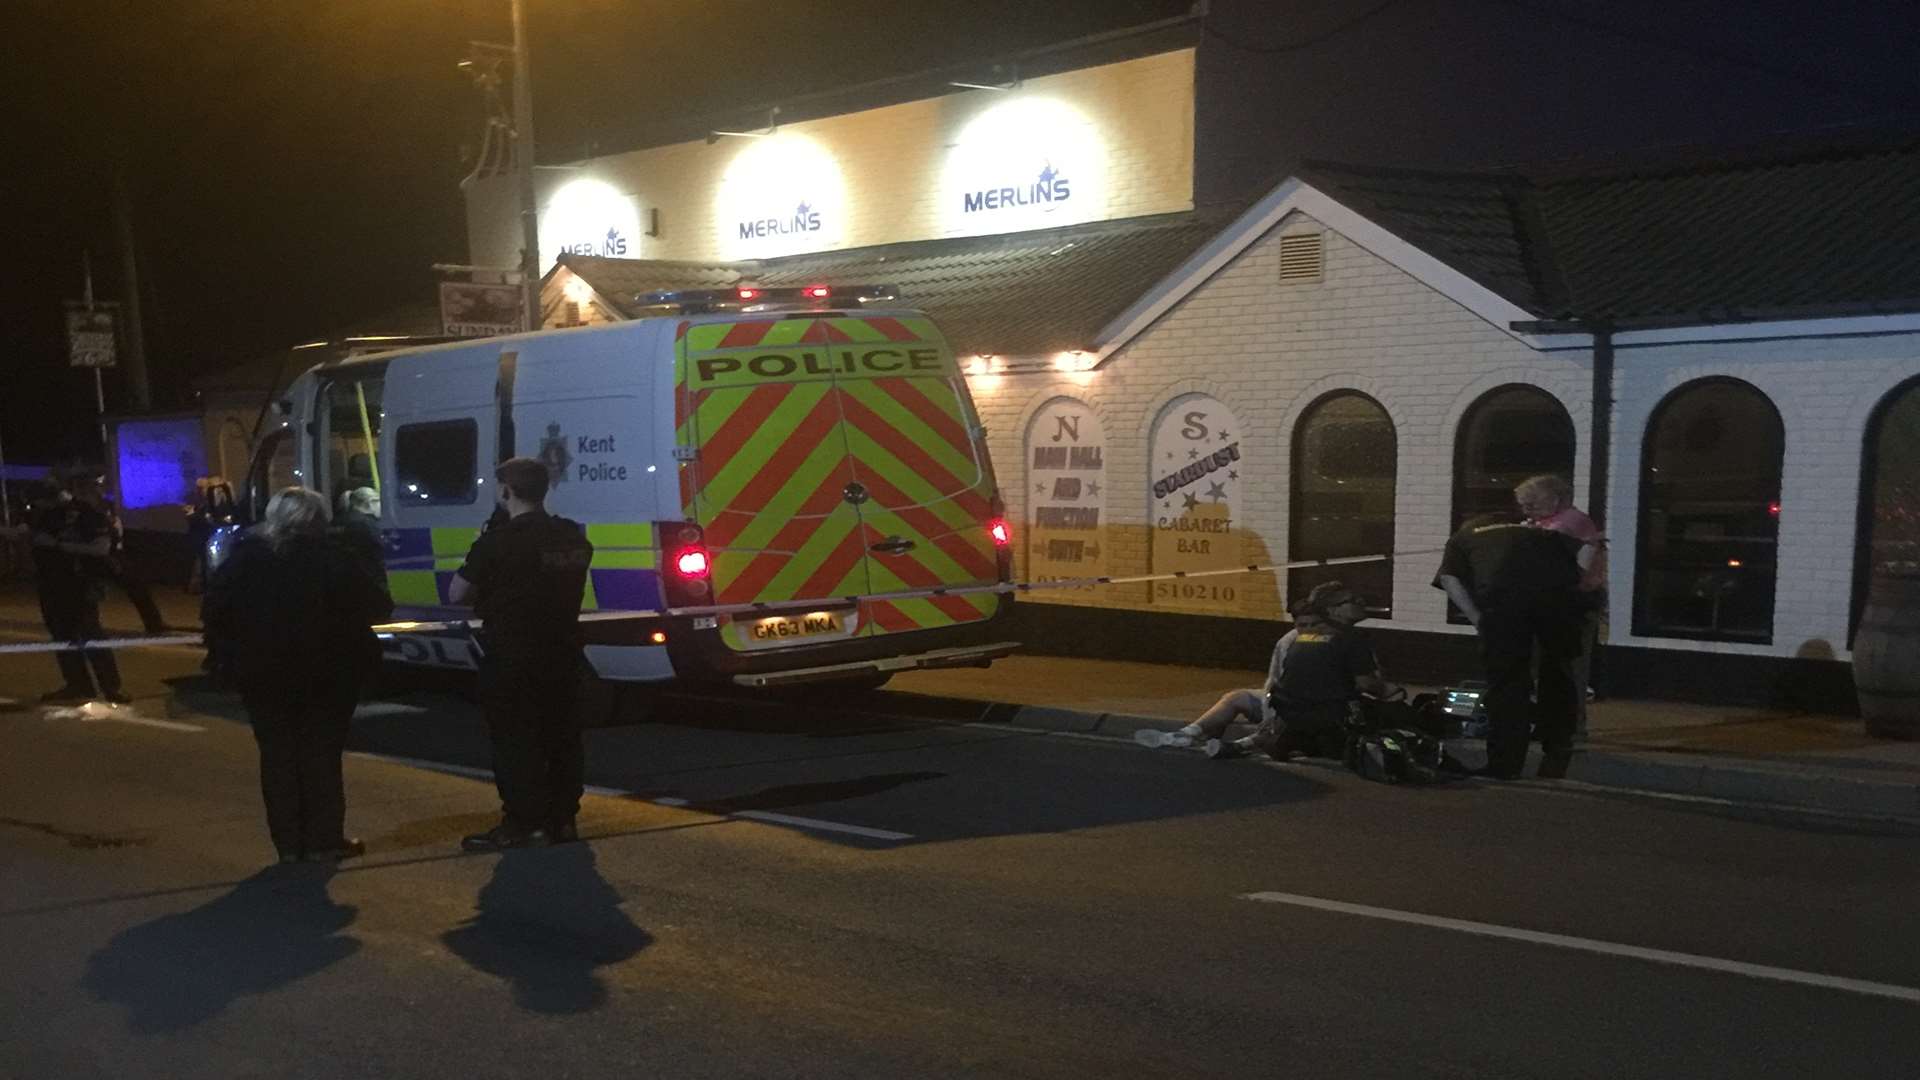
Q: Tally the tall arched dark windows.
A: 4